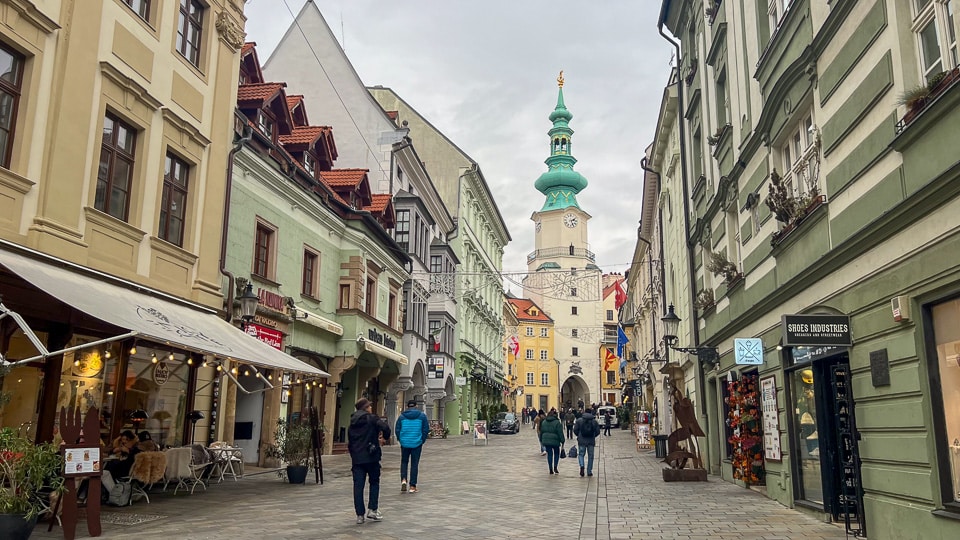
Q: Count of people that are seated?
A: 2